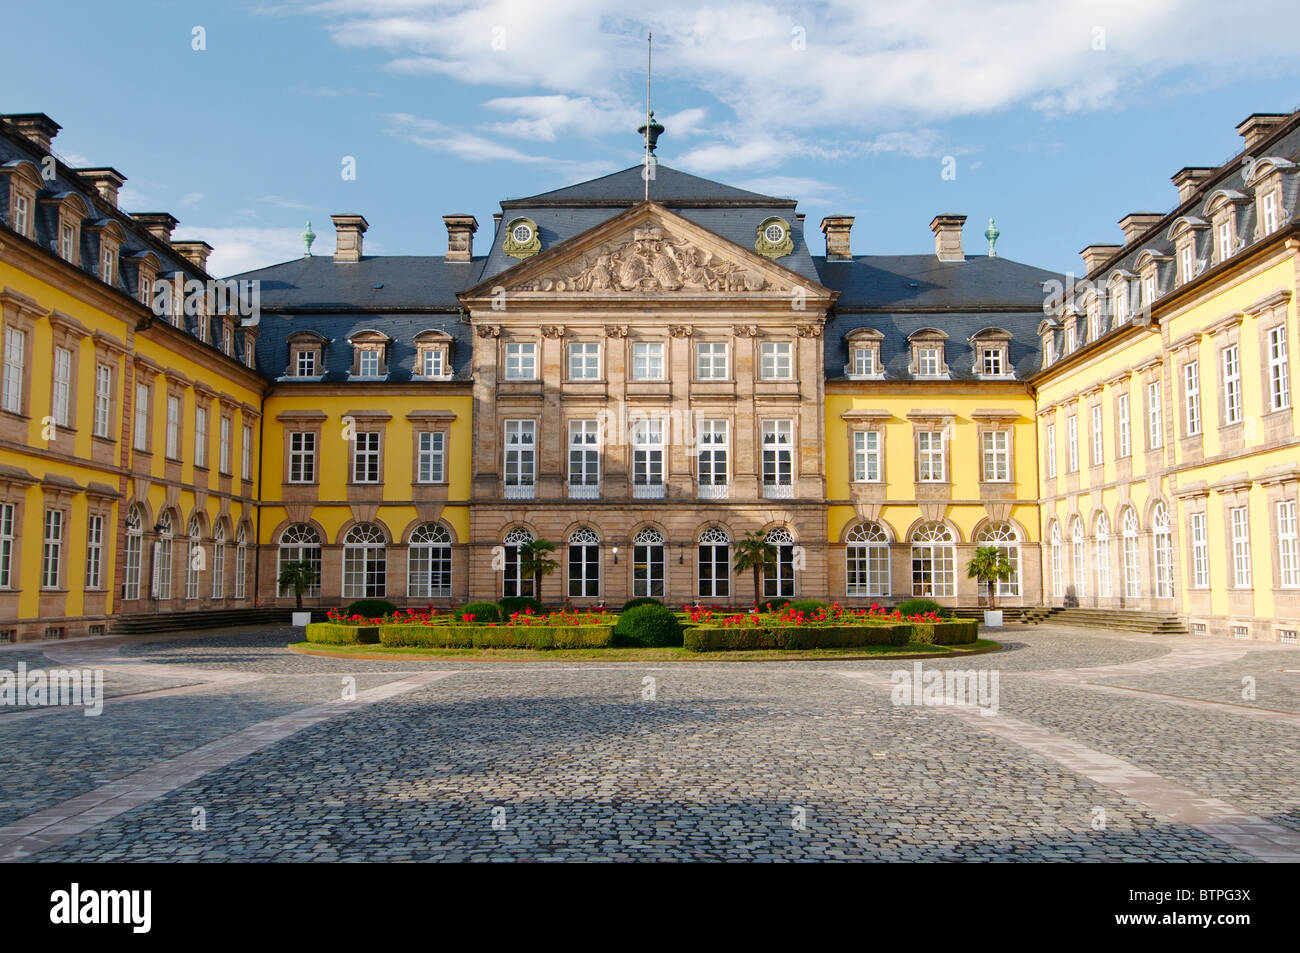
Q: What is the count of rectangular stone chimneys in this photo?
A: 12